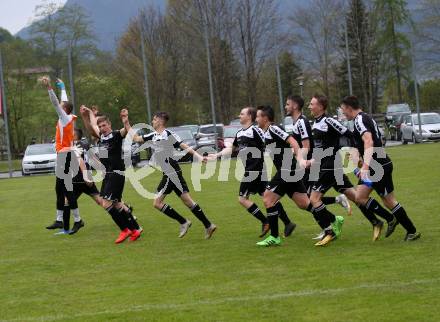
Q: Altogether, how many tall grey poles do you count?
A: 7